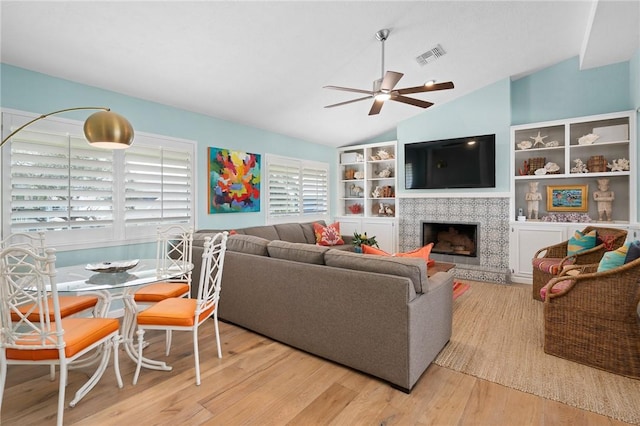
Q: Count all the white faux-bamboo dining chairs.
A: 4